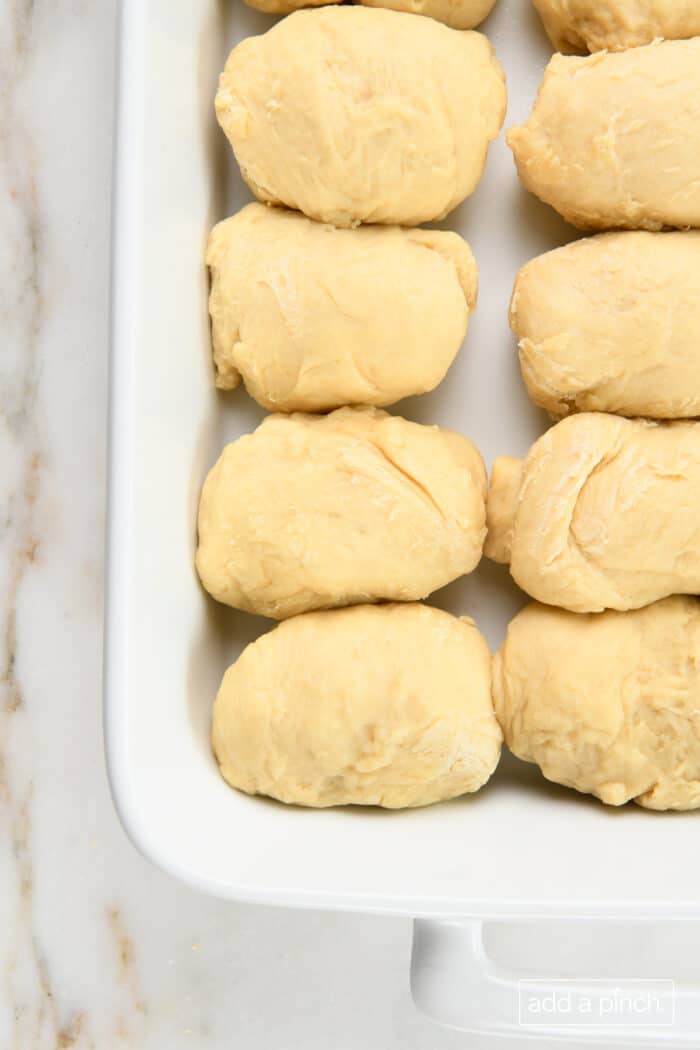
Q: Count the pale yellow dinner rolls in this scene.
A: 10